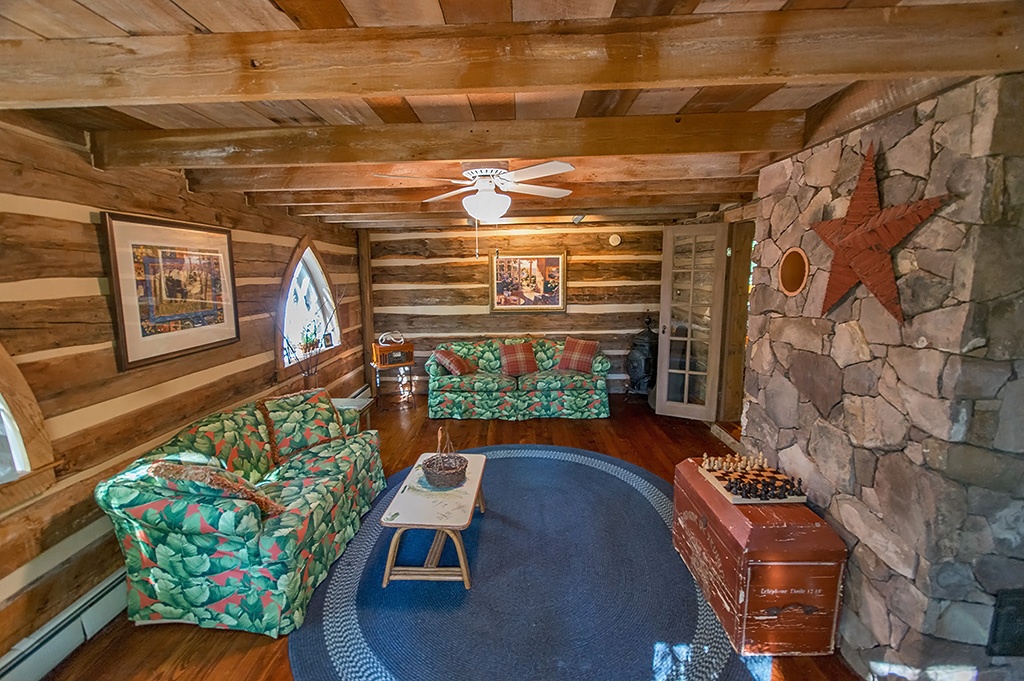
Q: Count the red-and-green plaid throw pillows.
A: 3